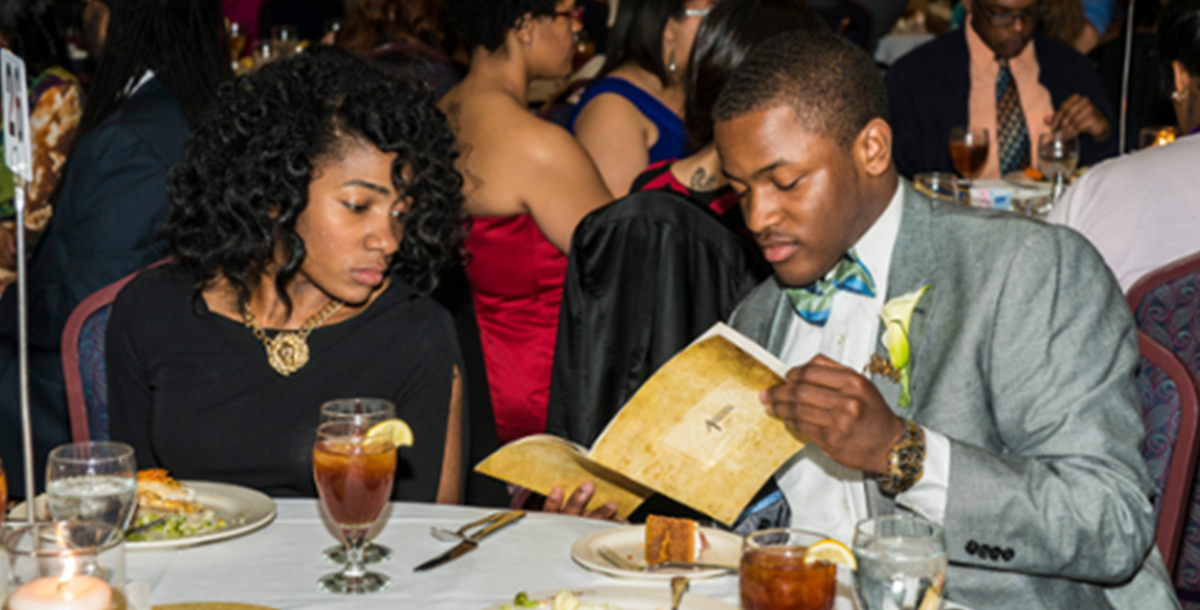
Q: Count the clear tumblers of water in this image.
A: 2